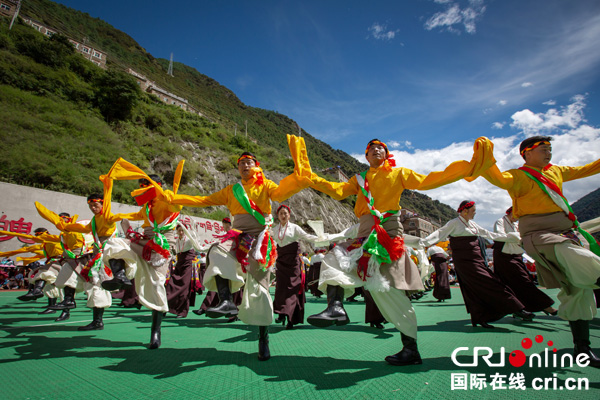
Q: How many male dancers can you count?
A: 7